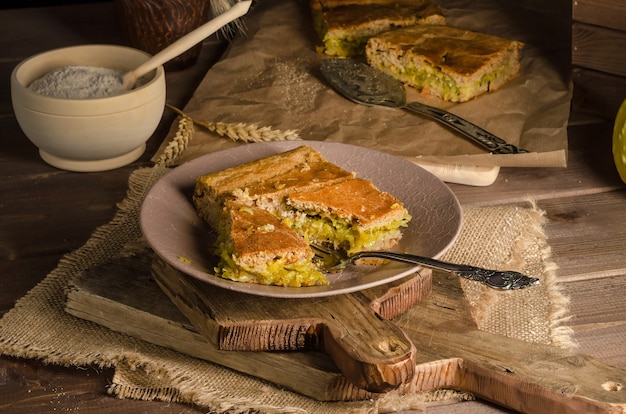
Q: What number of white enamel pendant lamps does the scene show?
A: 0